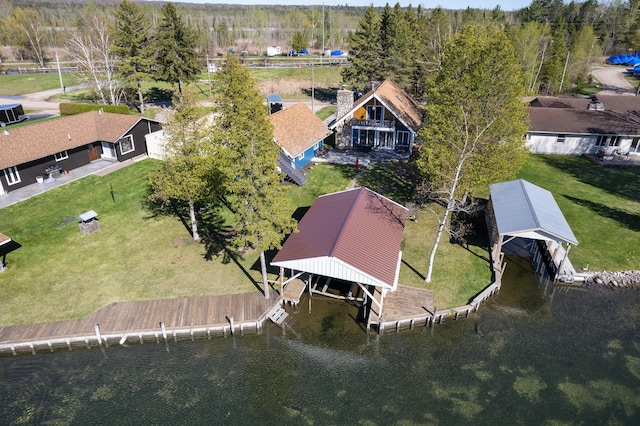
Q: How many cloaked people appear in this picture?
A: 0